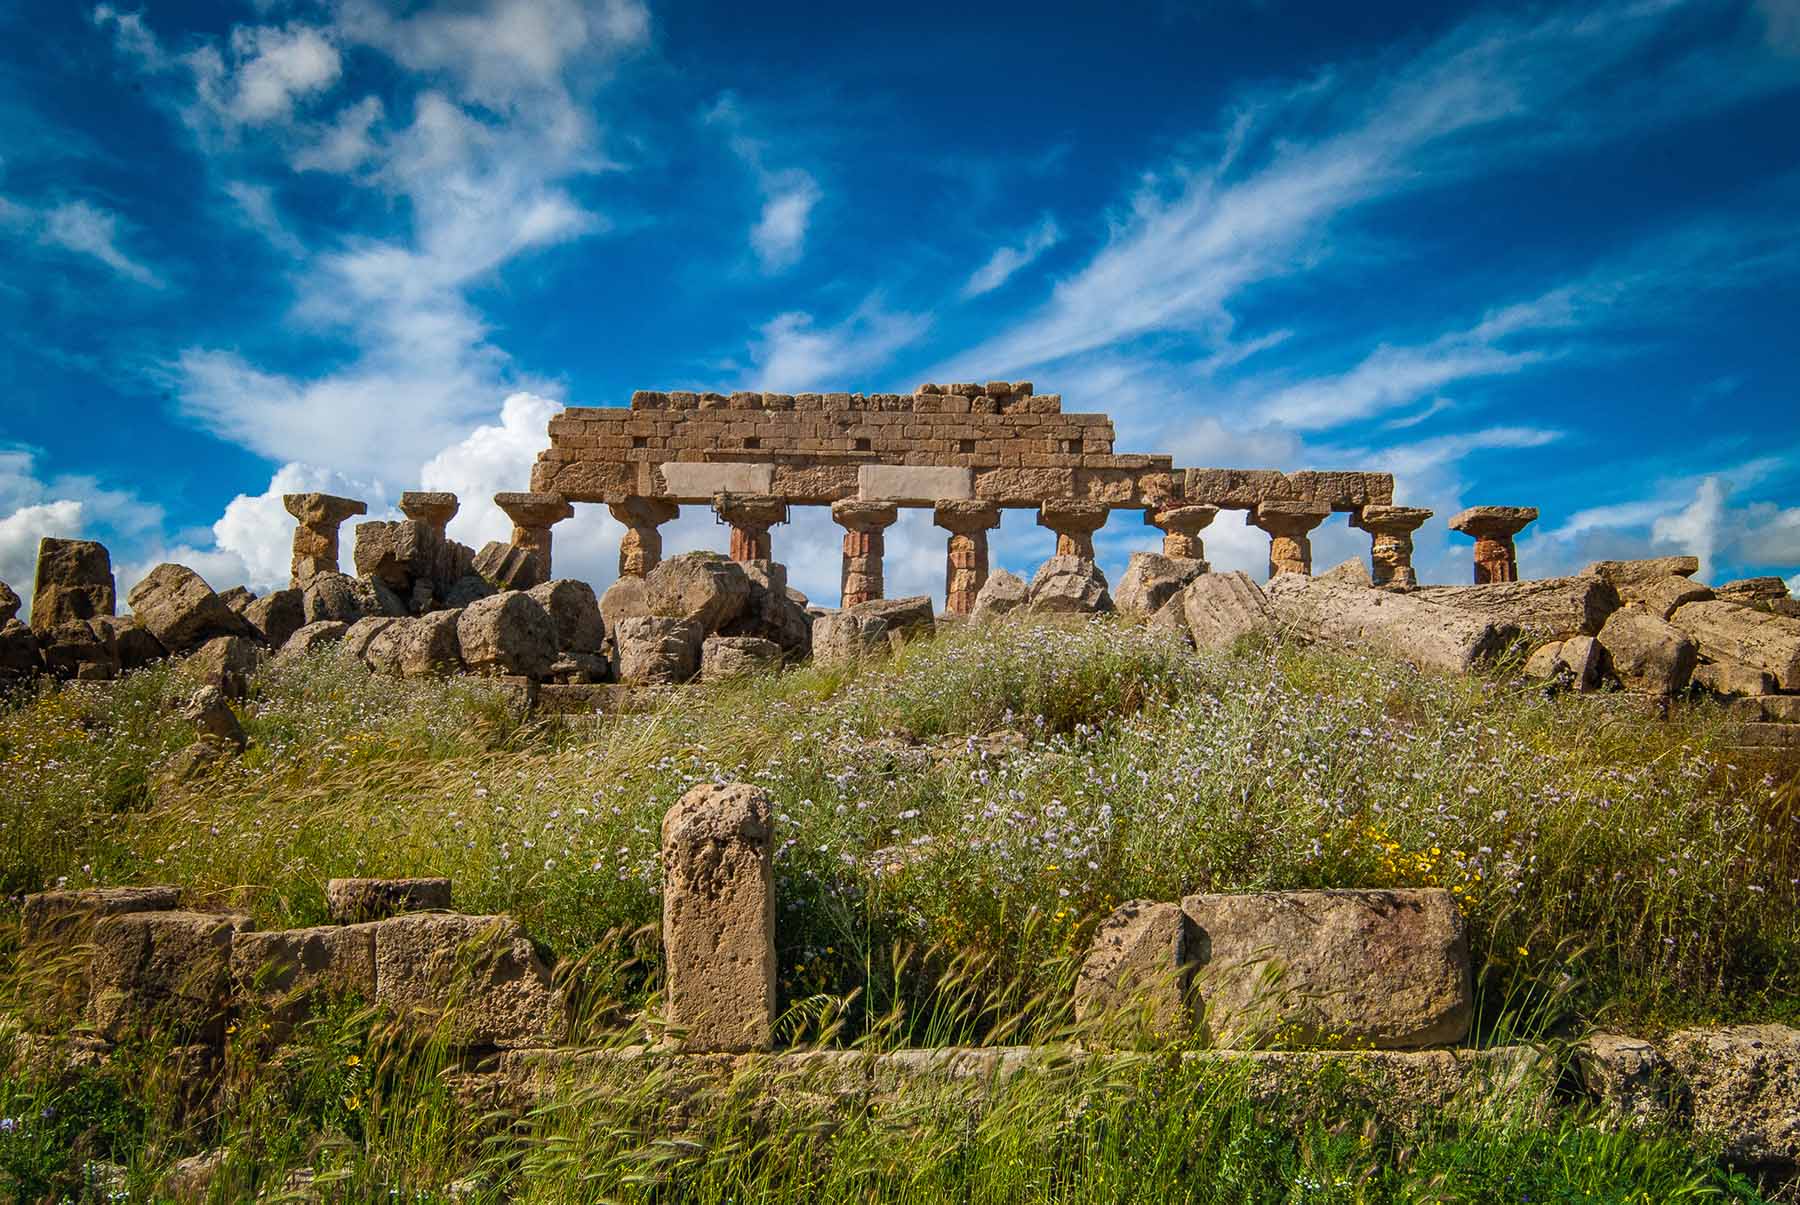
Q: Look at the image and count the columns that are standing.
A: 12